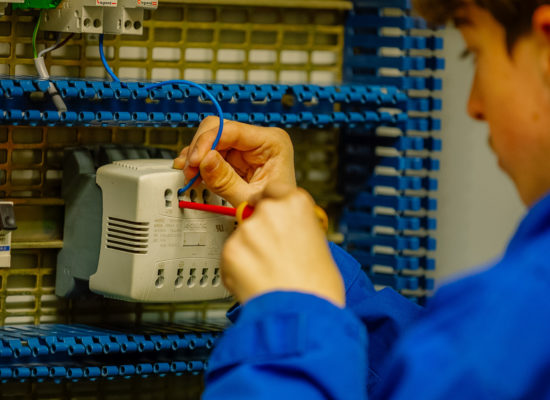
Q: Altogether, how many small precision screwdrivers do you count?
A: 1